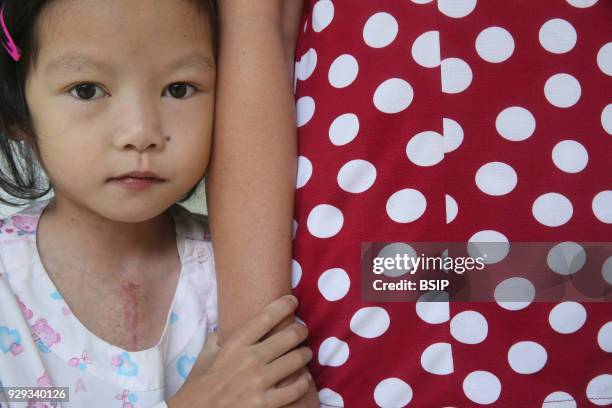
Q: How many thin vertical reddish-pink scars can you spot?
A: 1